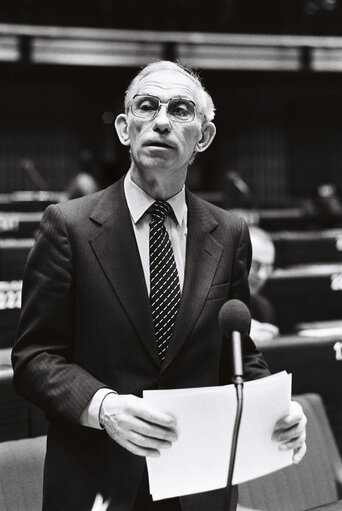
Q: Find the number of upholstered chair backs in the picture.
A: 2